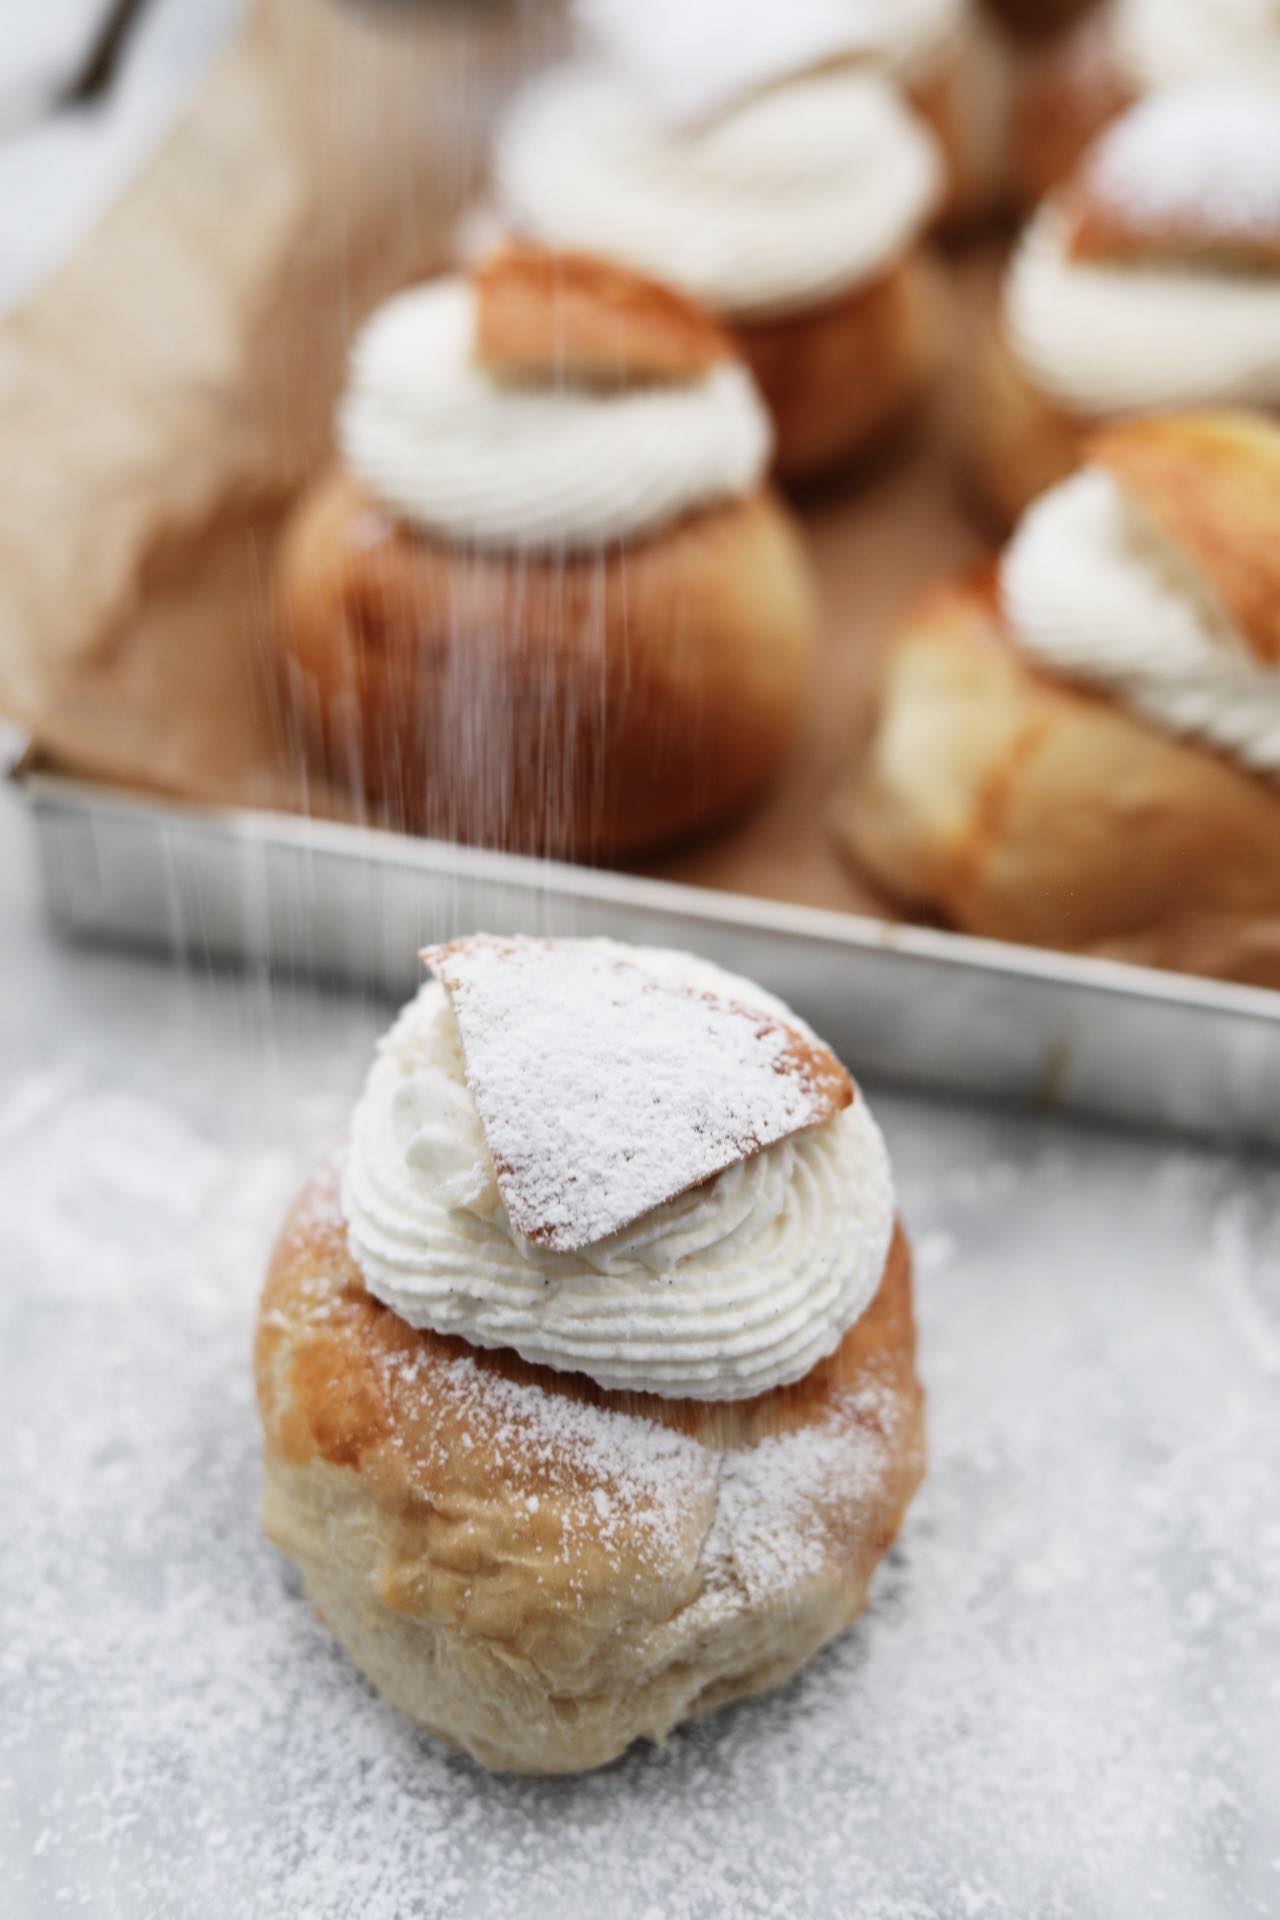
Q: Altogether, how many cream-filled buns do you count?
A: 7